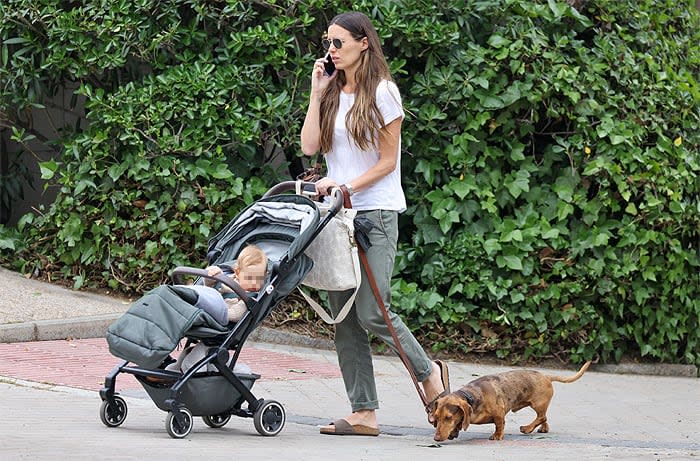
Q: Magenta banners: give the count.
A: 0